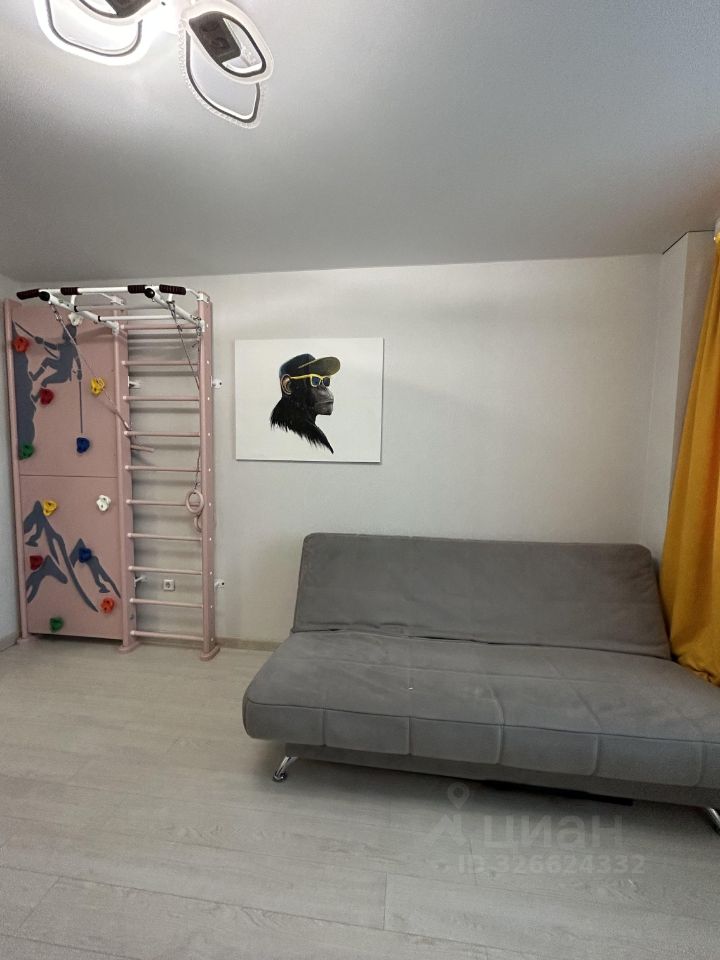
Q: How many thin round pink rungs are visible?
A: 10